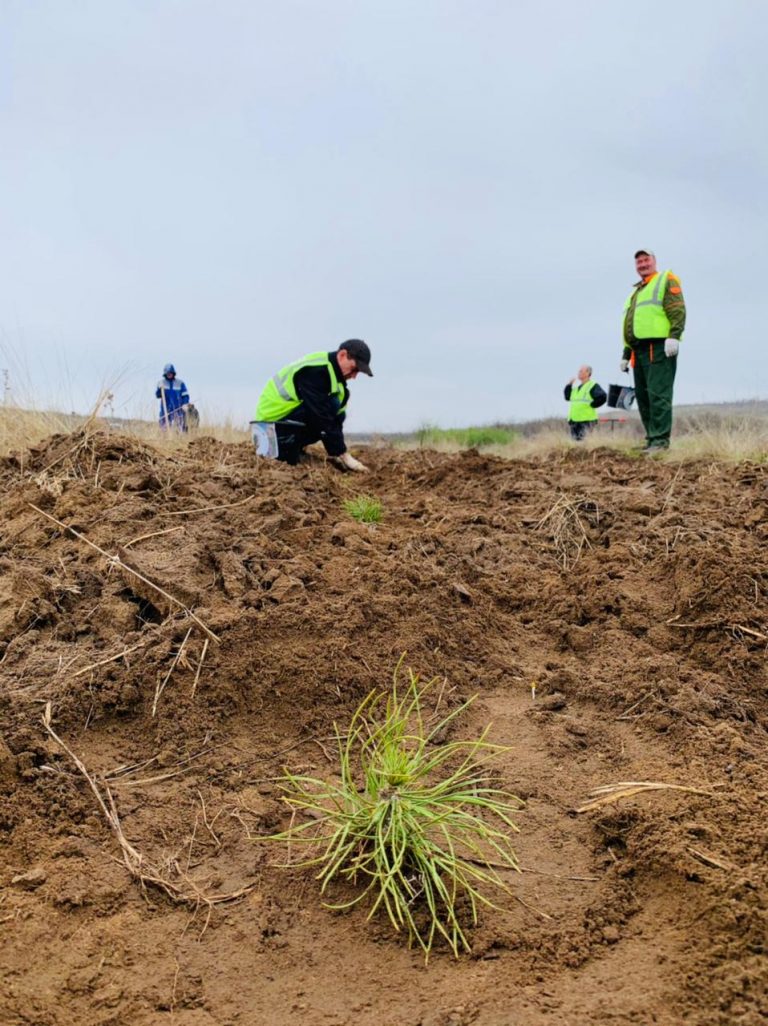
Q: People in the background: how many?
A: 4